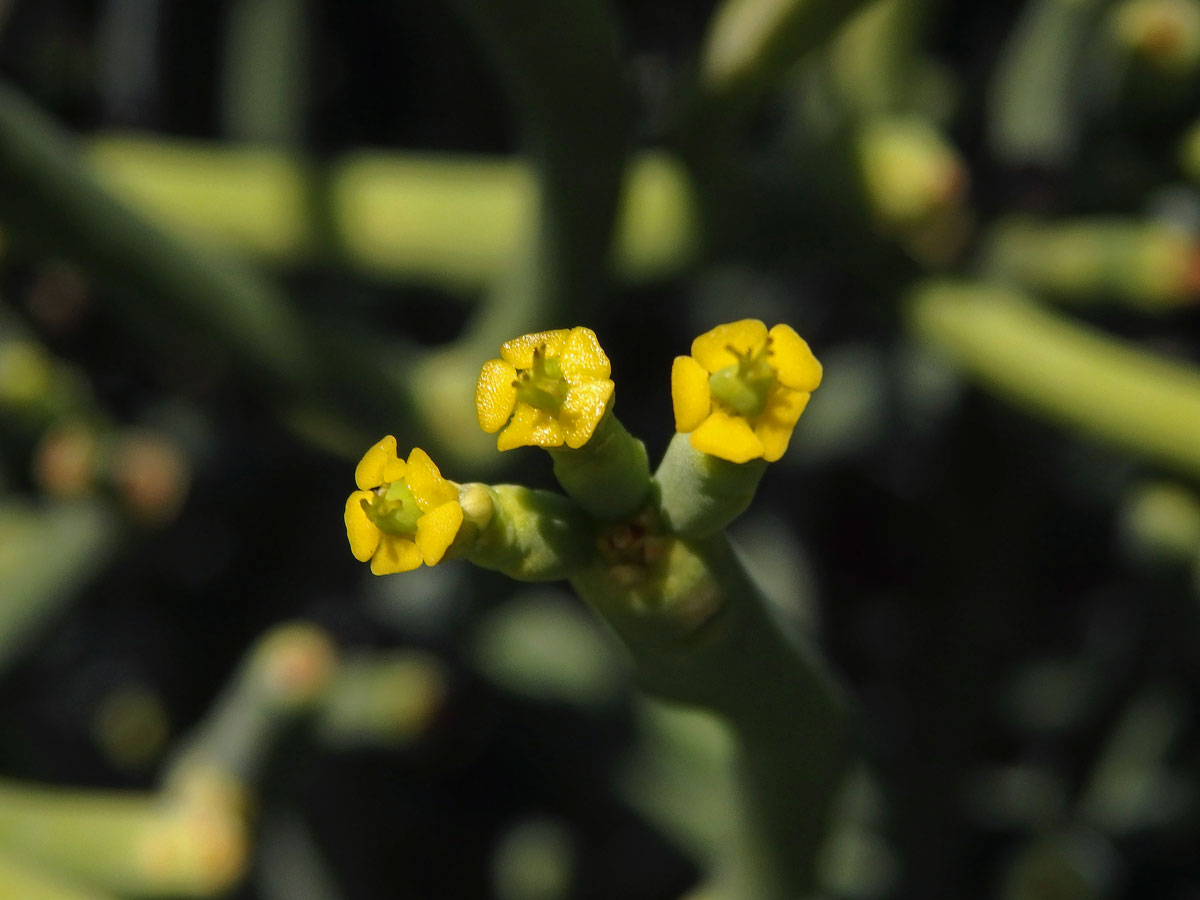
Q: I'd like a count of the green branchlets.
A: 3